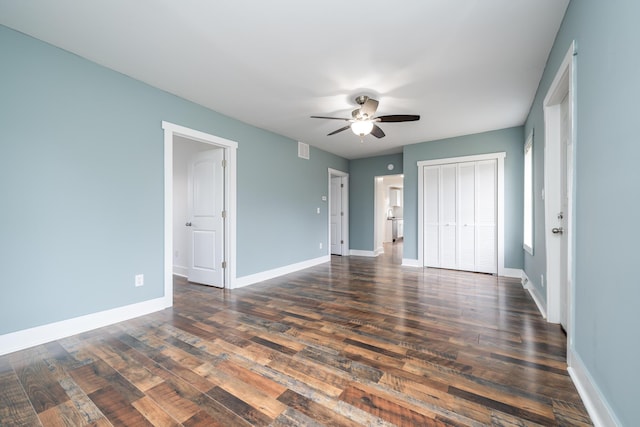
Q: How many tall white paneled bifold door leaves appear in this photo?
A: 4